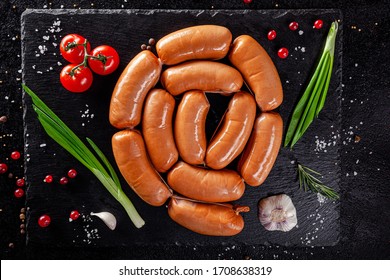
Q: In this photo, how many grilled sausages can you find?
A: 11